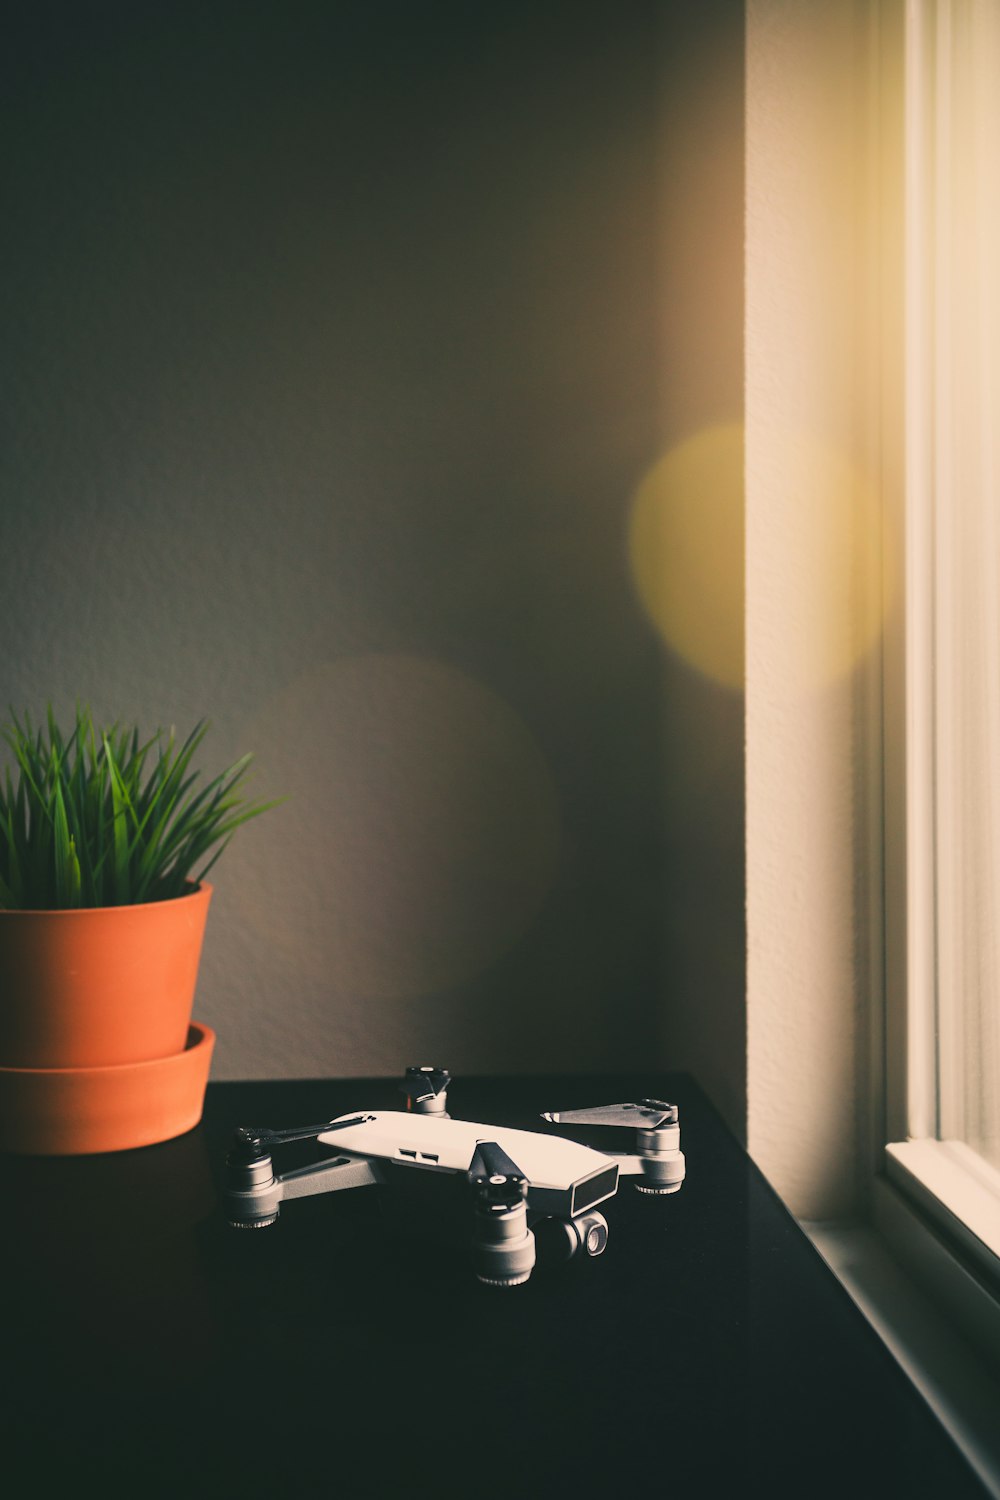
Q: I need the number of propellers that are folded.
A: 4